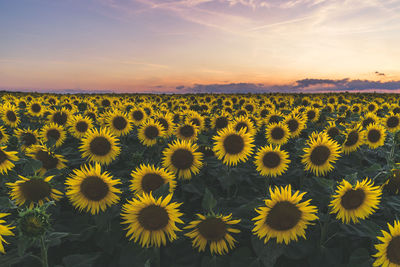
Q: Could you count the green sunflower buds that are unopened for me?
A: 1